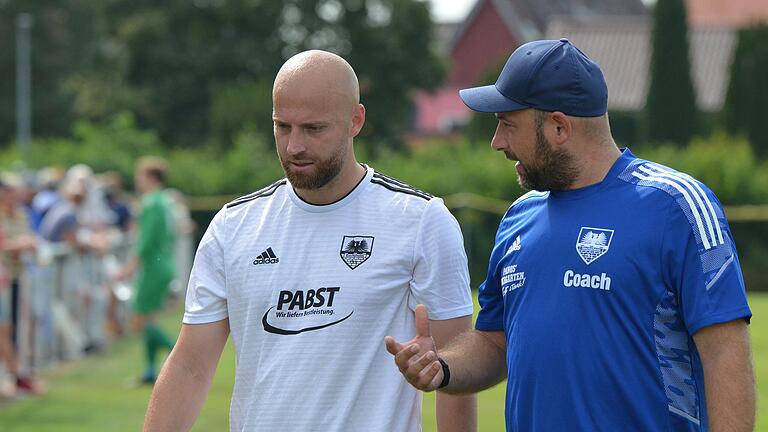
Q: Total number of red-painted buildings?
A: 1